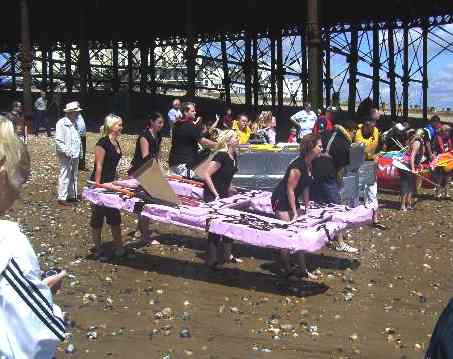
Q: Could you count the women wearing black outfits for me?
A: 4